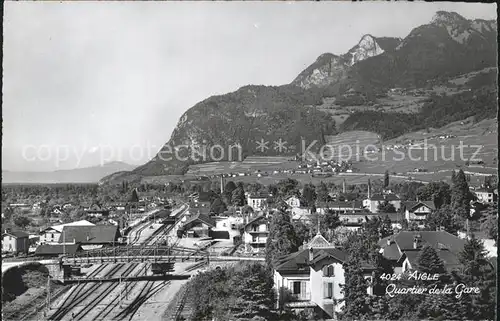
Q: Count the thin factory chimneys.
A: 3